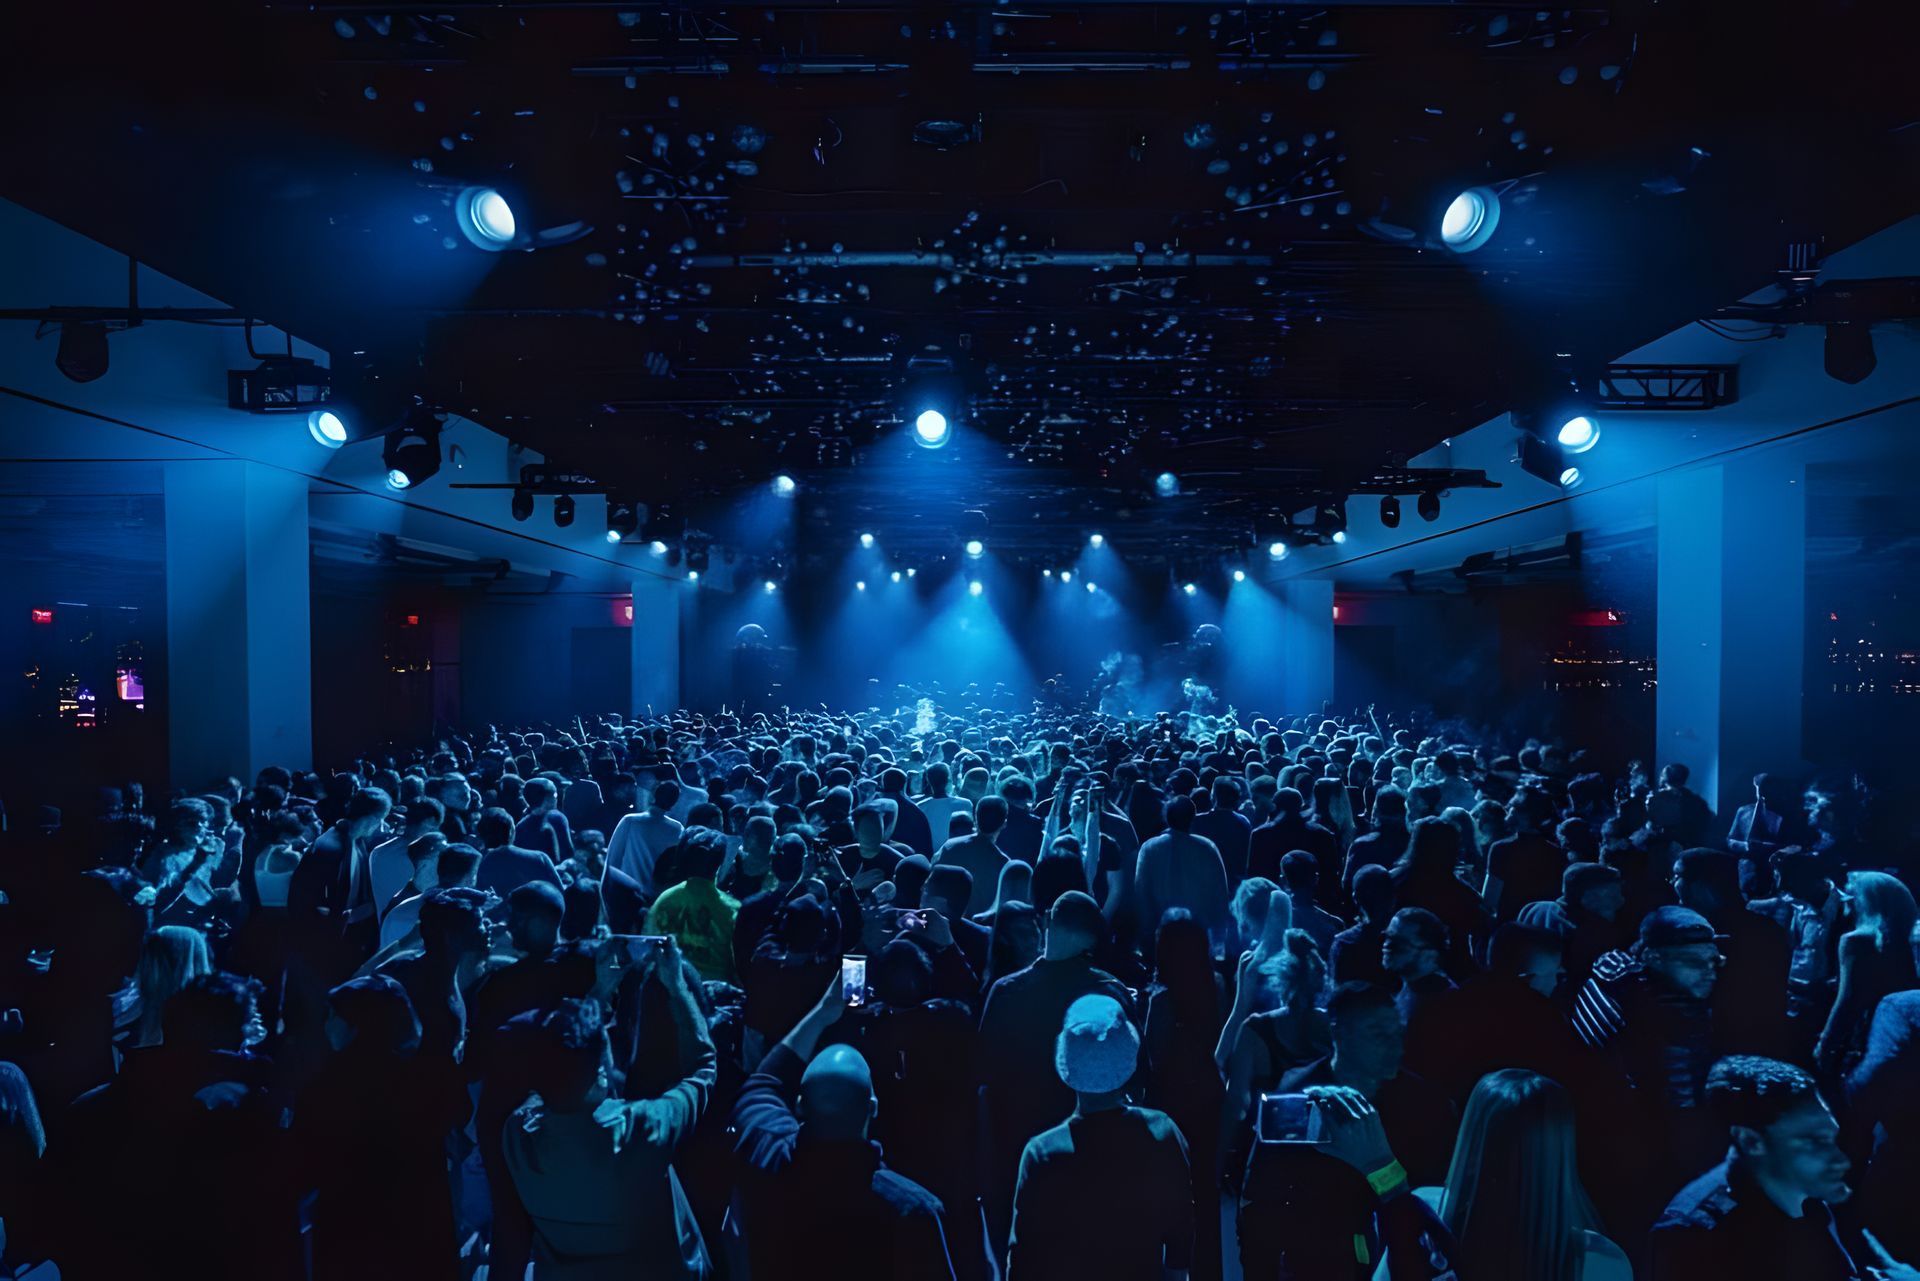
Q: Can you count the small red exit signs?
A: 5